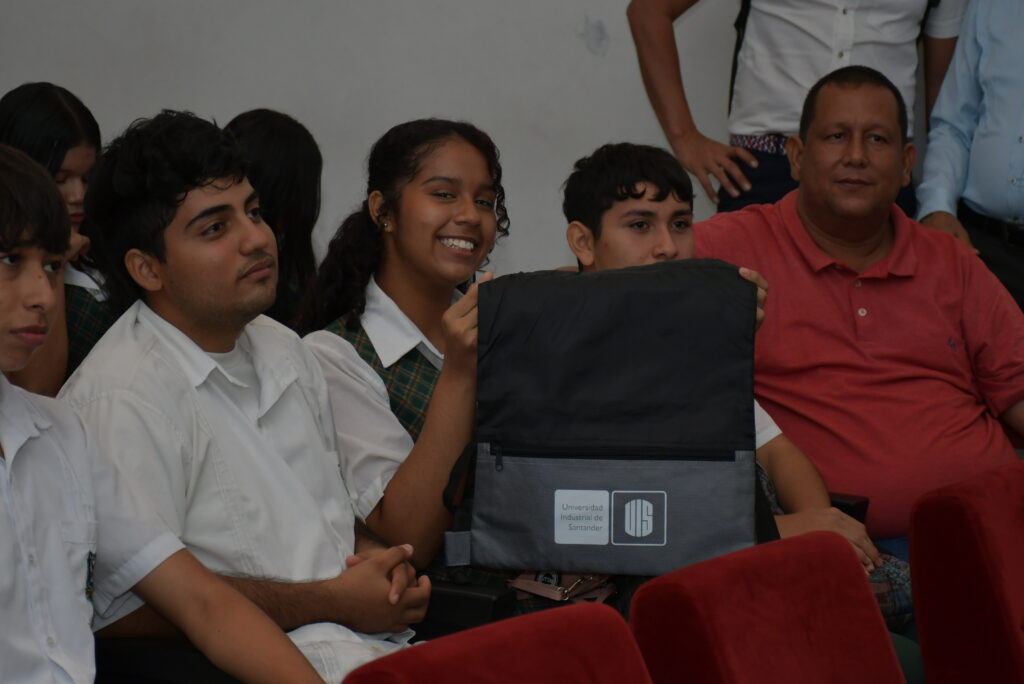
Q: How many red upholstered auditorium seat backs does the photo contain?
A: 3